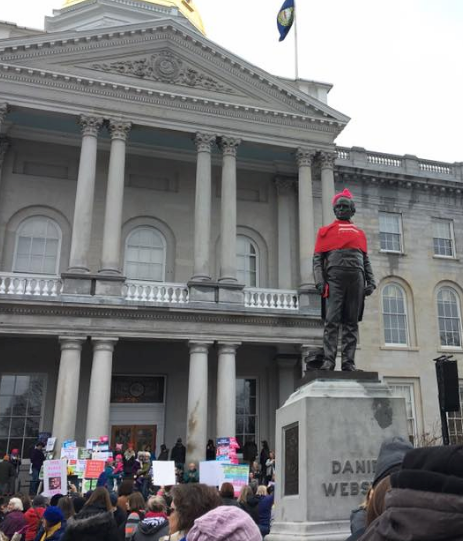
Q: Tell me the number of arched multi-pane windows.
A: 5